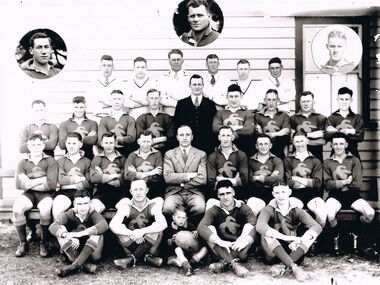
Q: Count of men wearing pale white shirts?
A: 6